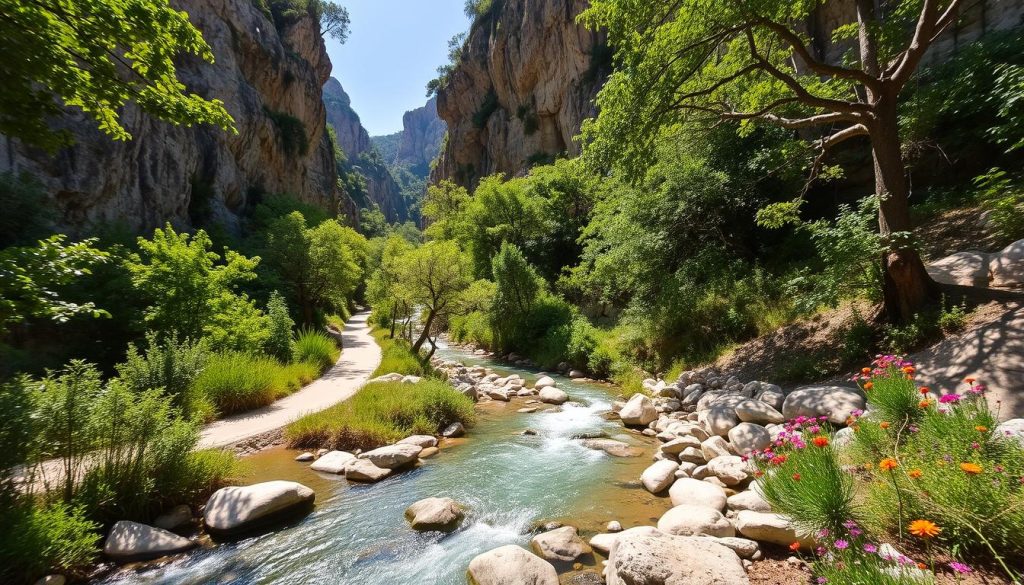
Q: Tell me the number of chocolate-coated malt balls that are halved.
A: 0